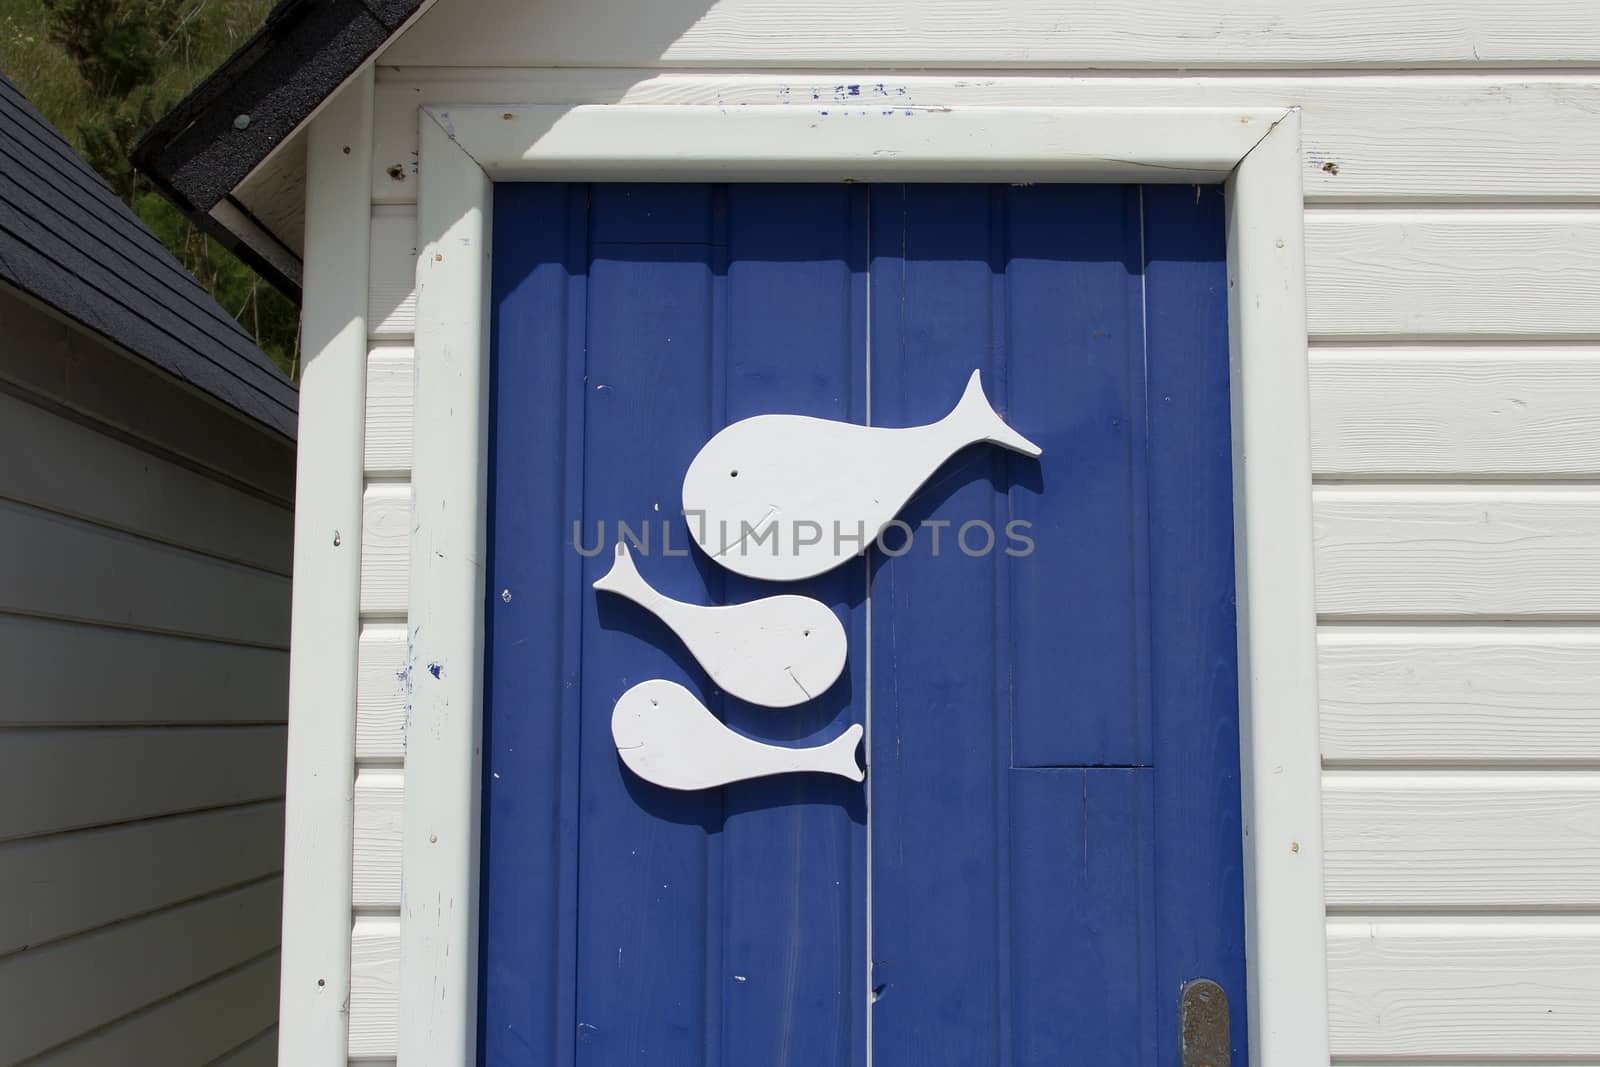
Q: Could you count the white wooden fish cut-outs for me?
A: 3